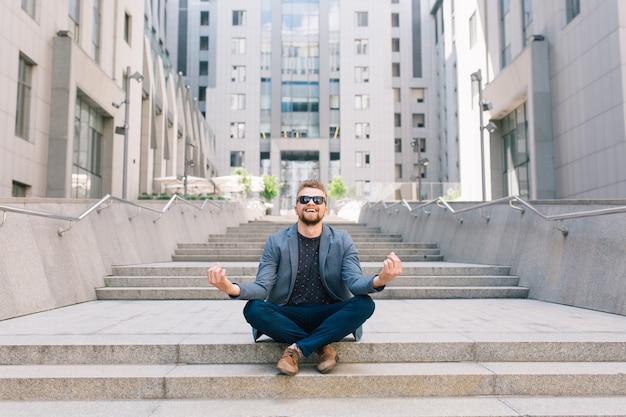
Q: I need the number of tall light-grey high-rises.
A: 3